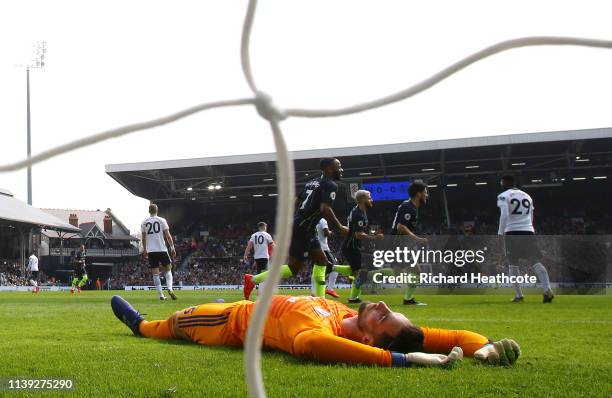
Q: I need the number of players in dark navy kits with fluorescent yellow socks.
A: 4